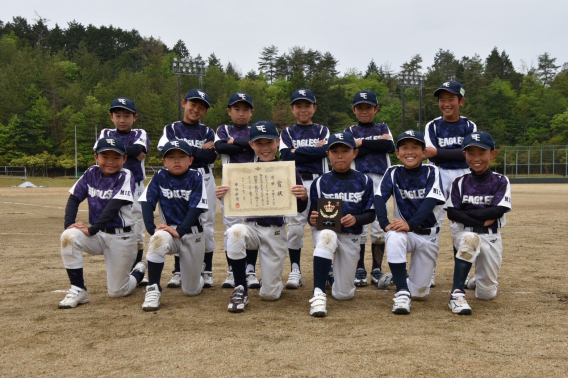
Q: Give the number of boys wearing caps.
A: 12